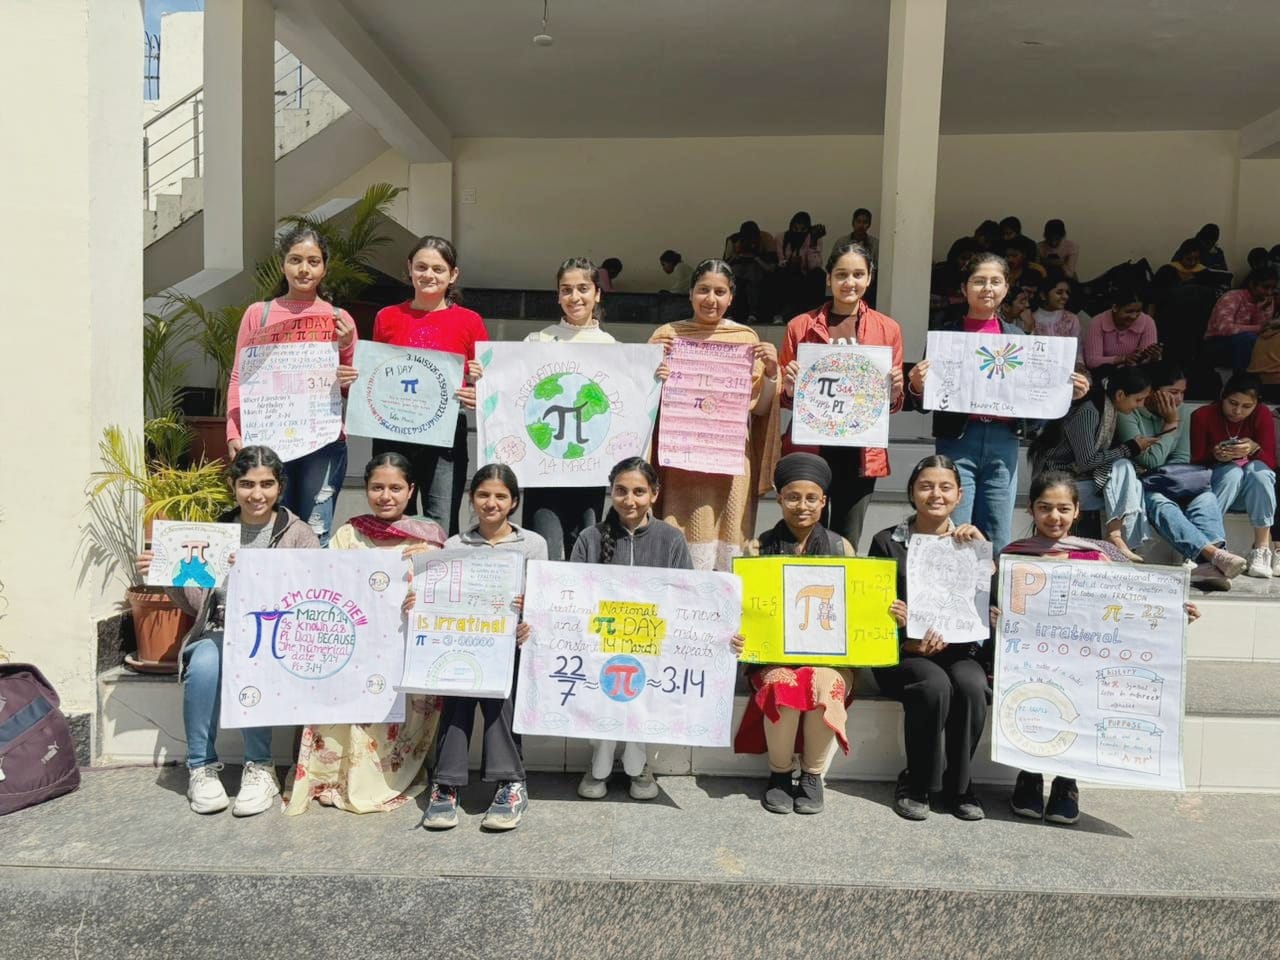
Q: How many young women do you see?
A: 13